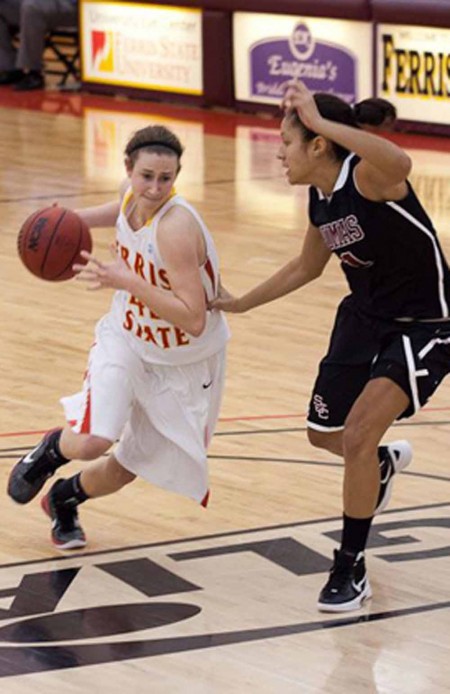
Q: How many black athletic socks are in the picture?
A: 3